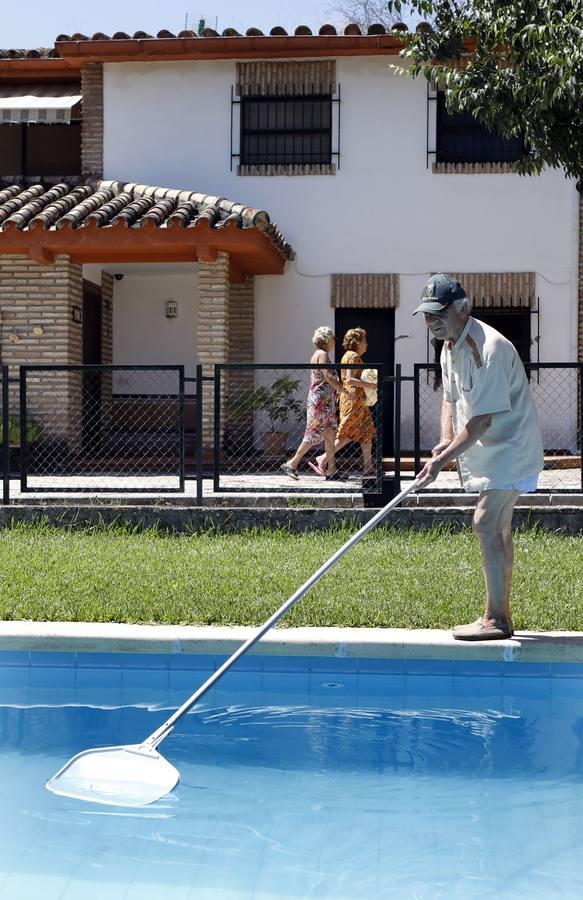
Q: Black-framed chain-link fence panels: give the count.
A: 3